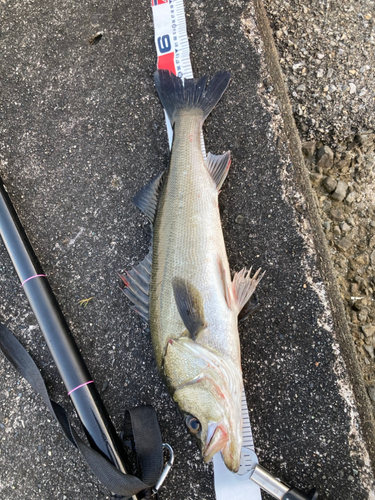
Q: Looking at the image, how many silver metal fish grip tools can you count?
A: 1